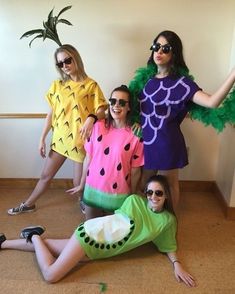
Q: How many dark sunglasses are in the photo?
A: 4